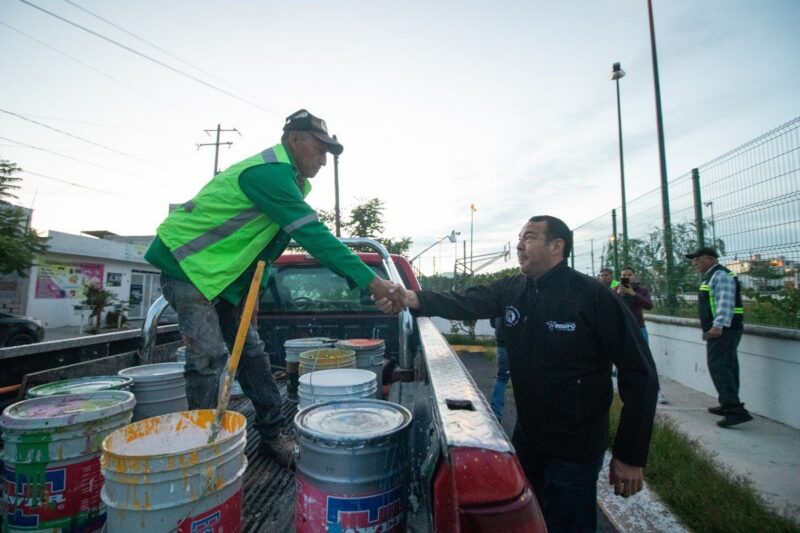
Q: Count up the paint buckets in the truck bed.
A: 10